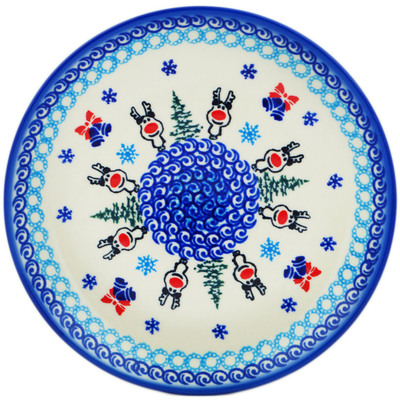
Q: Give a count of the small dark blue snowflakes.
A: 12